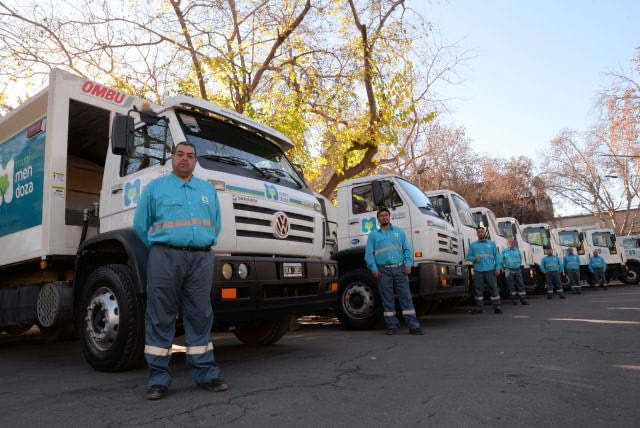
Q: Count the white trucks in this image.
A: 9